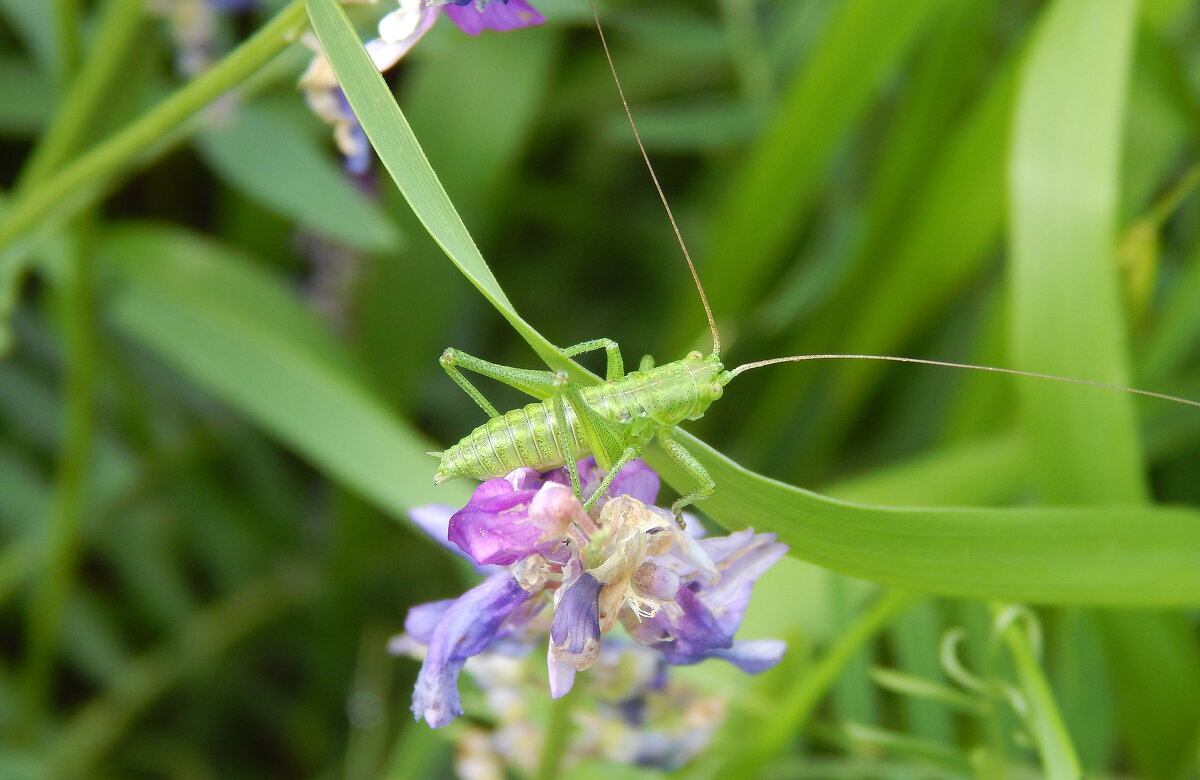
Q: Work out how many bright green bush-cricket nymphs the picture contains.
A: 1